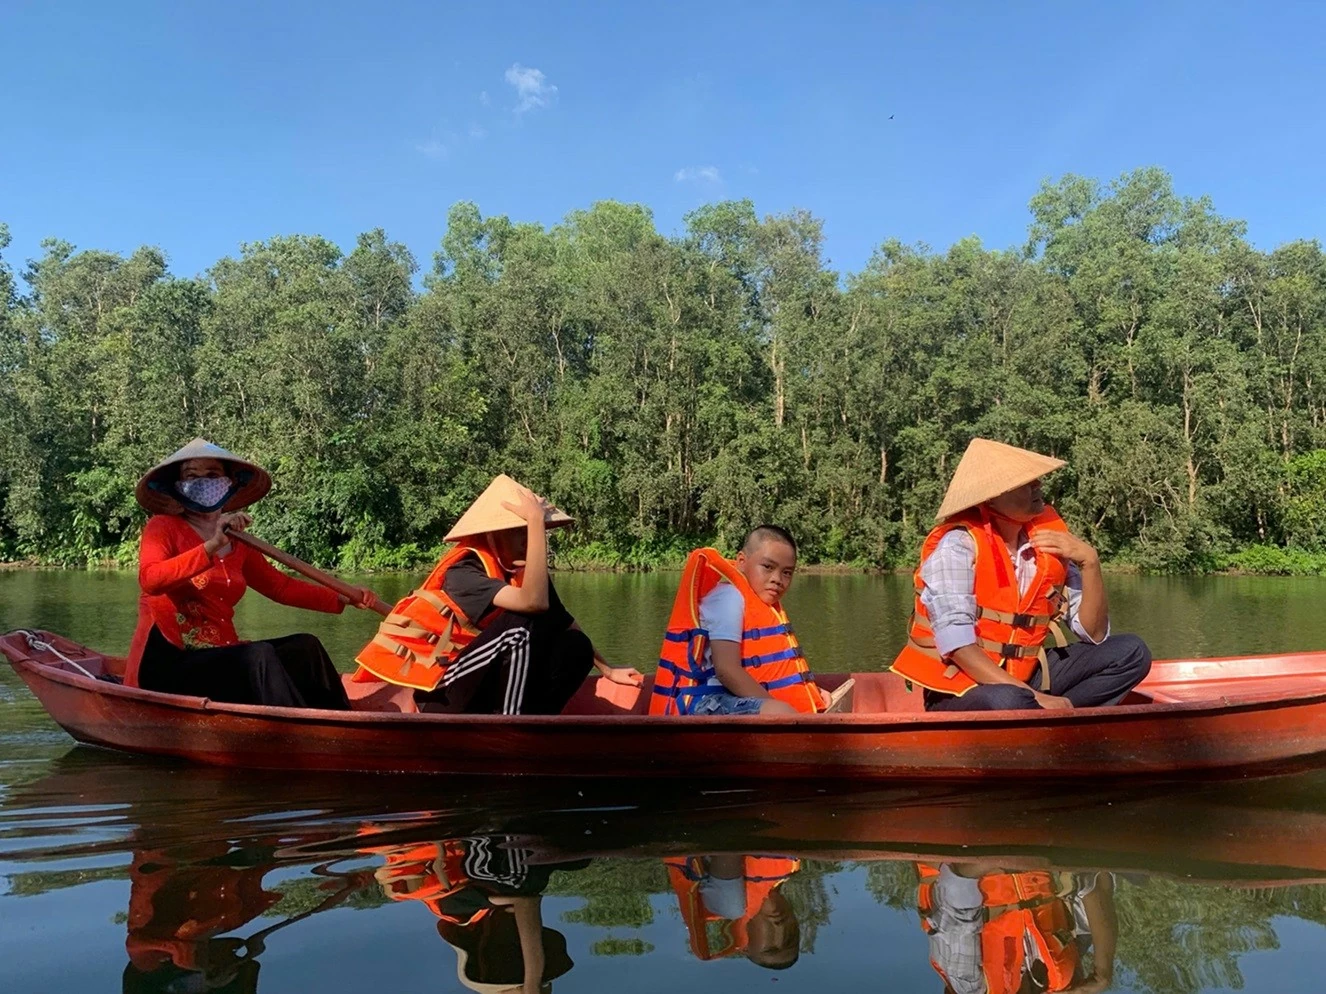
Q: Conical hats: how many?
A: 3